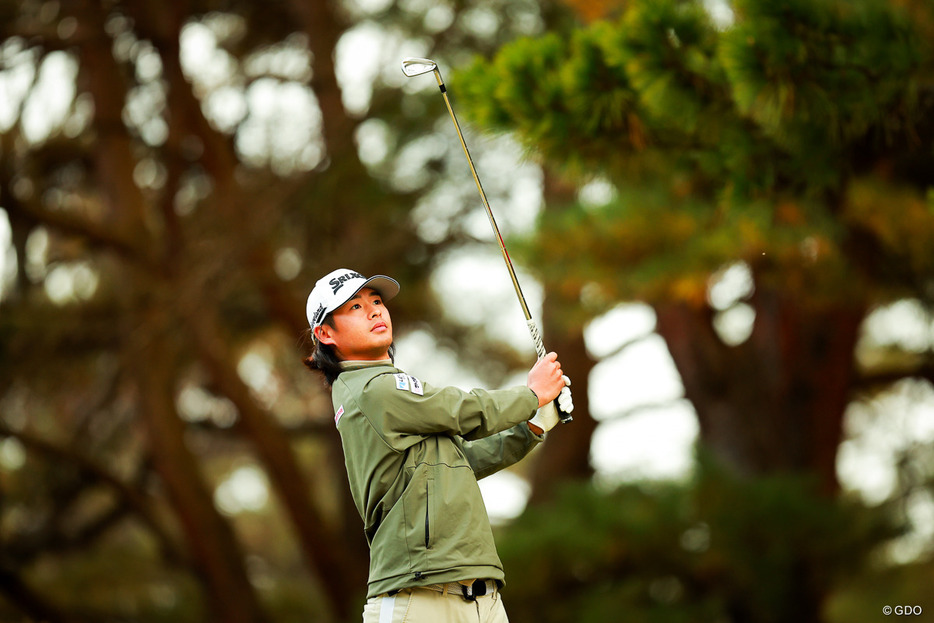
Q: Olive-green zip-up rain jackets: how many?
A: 1